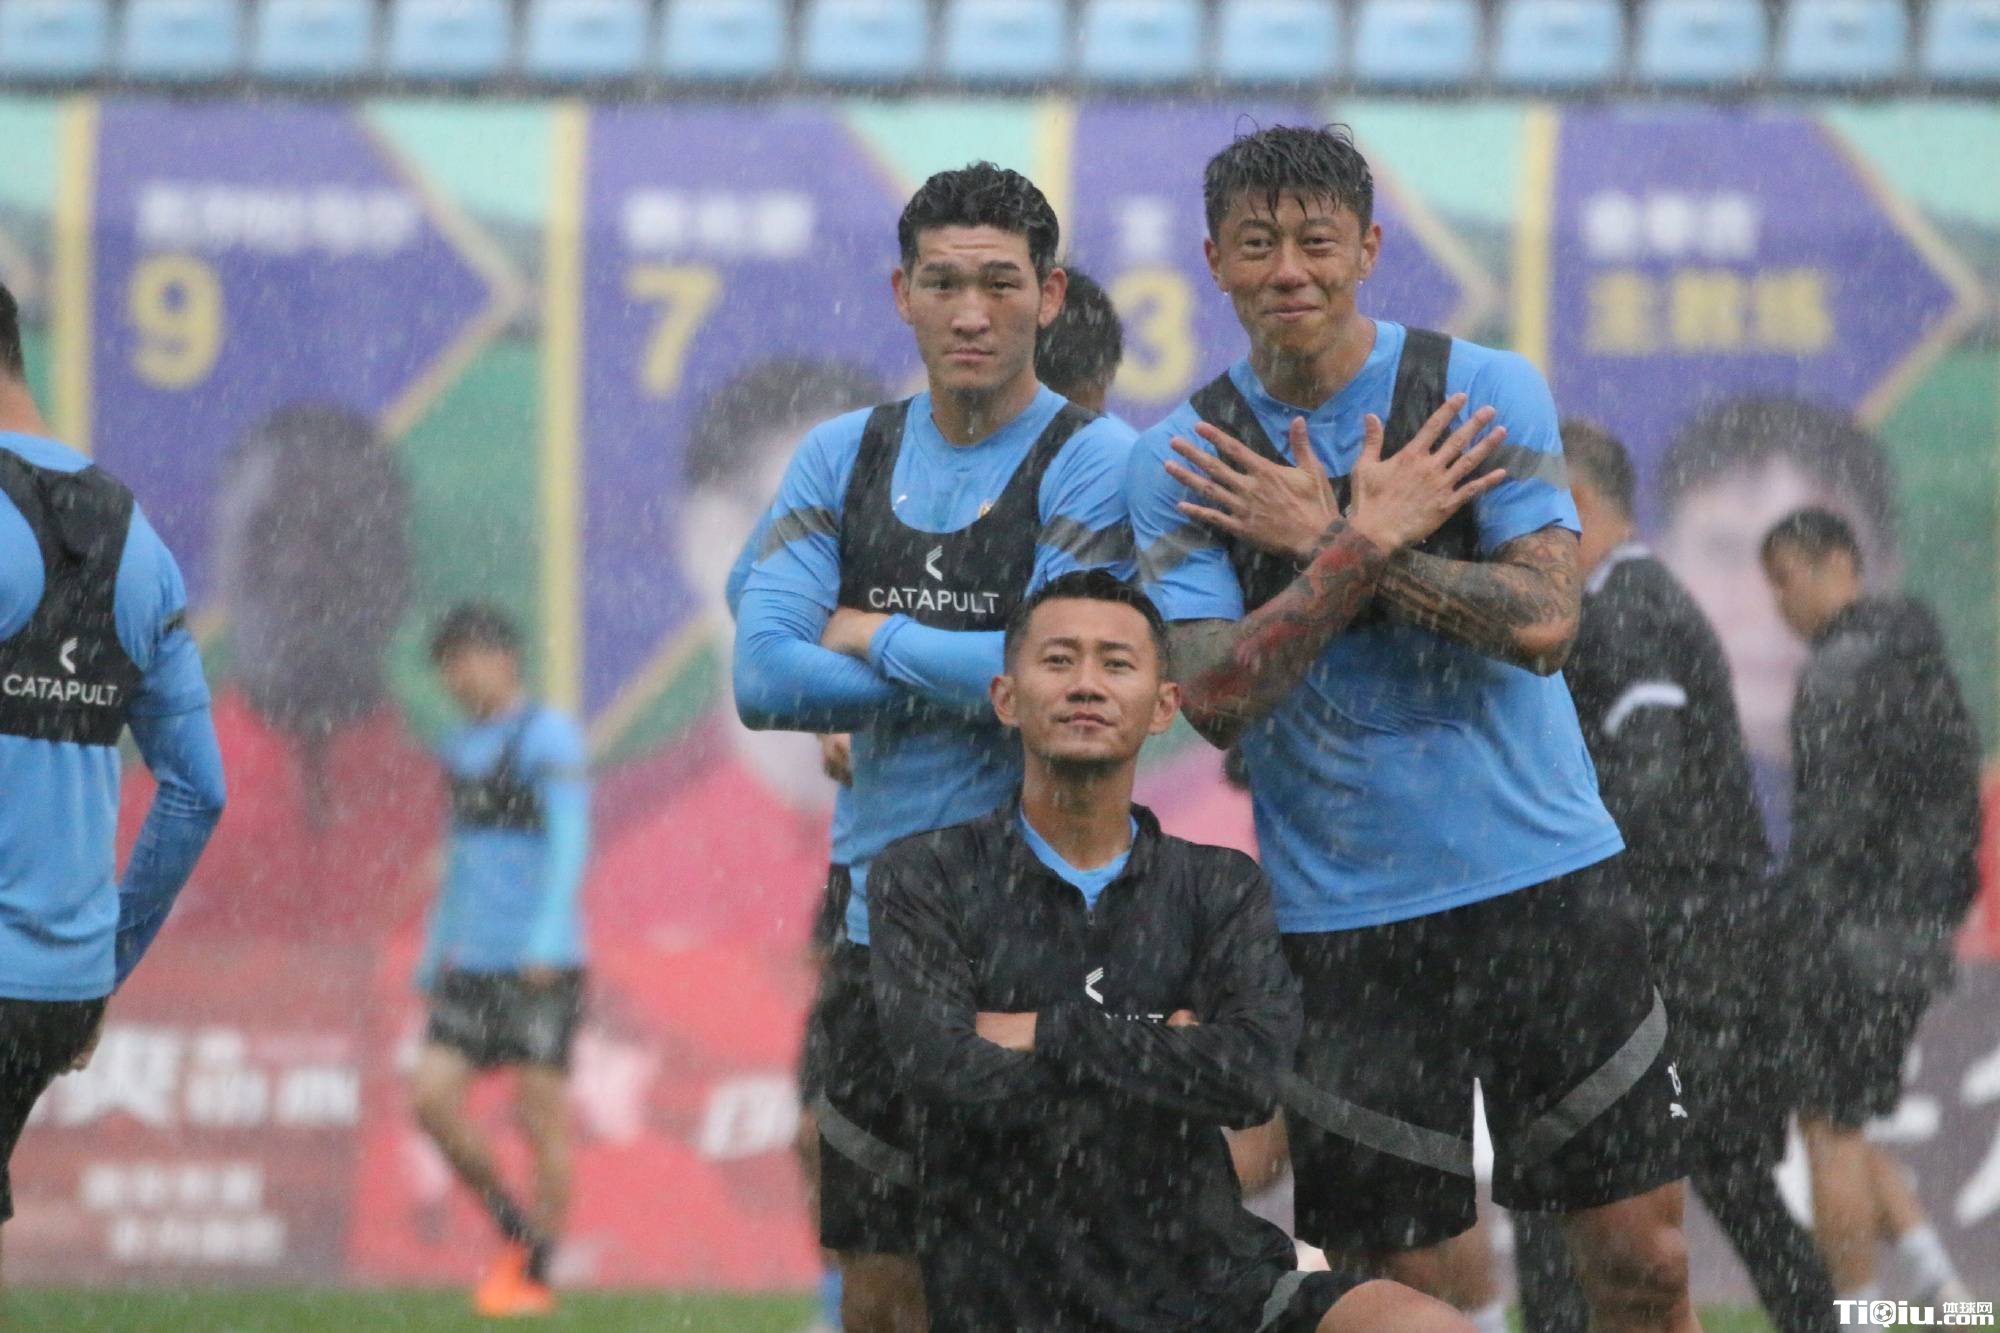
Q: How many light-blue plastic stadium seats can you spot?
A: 15